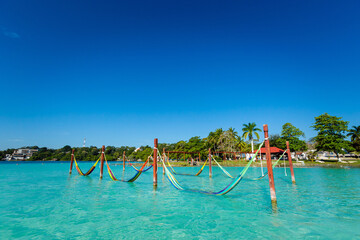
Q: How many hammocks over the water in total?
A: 6